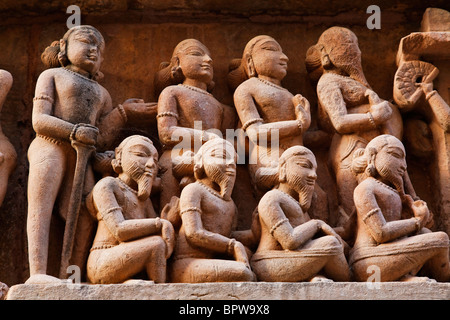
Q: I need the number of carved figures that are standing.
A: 4